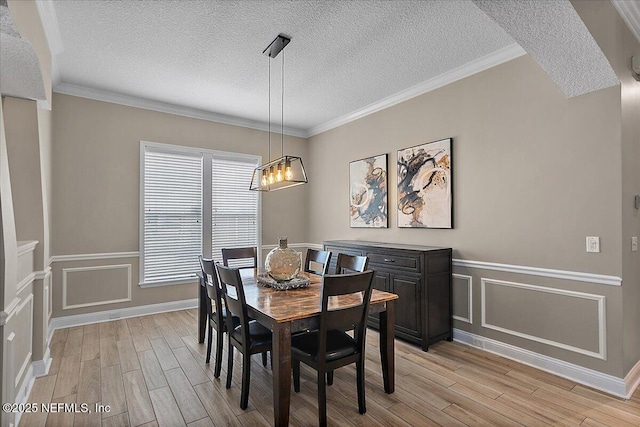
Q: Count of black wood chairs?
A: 6